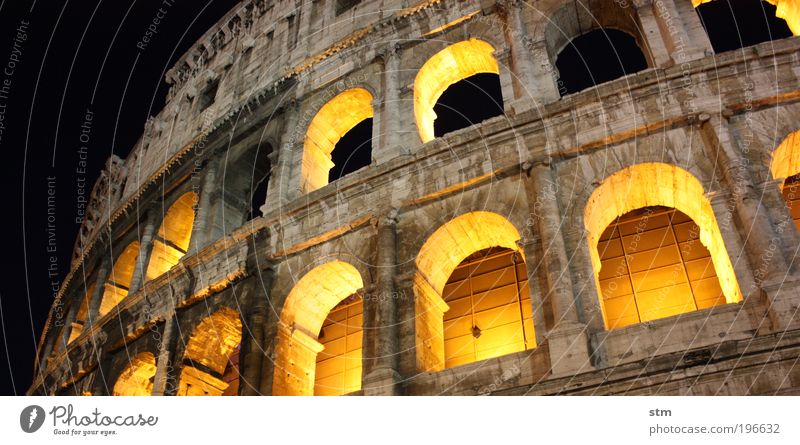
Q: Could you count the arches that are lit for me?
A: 12